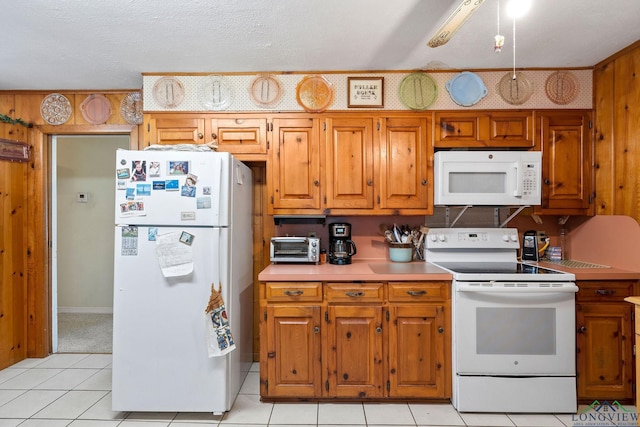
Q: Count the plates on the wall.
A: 11